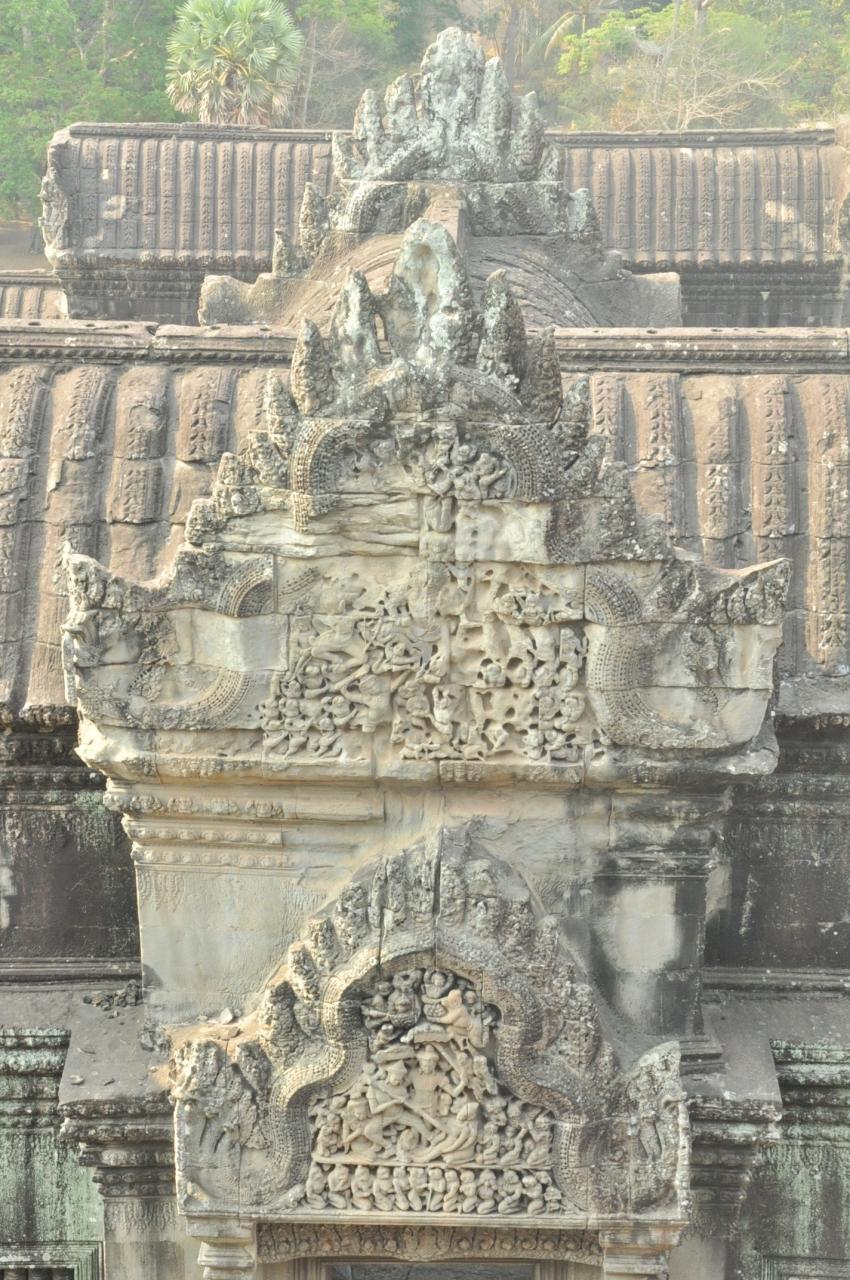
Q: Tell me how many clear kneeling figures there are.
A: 12